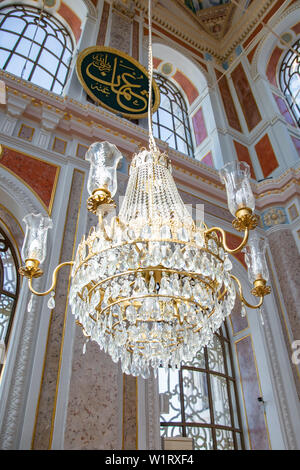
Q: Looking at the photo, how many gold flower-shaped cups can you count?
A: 4